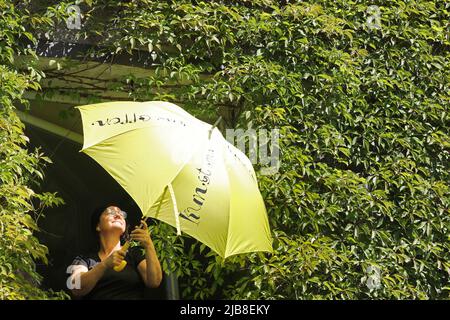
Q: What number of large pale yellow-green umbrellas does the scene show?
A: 1